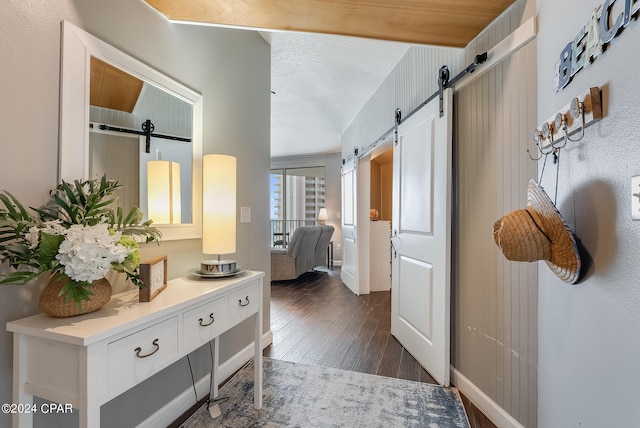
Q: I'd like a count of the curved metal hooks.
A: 4